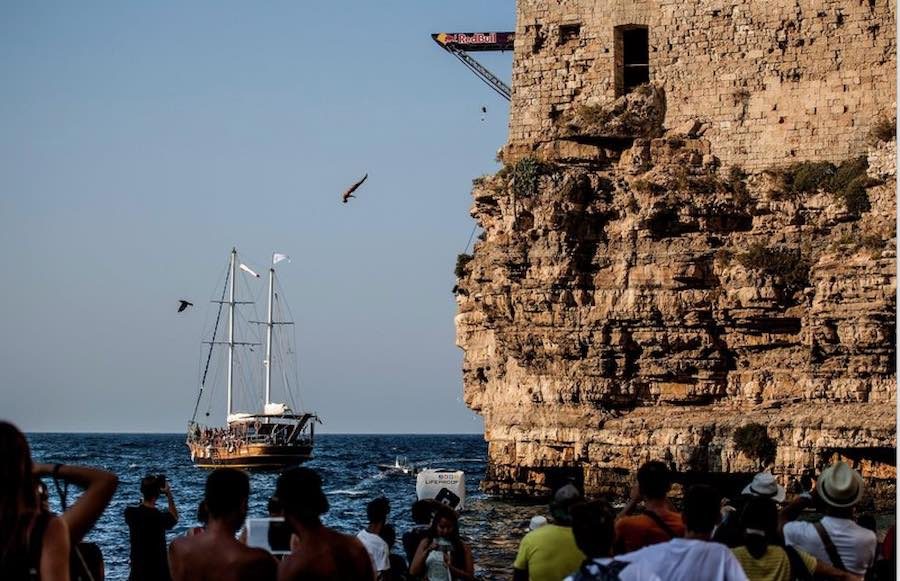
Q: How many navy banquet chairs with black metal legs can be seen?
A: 0